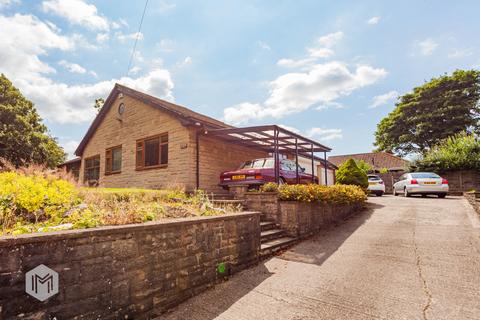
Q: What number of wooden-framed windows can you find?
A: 3